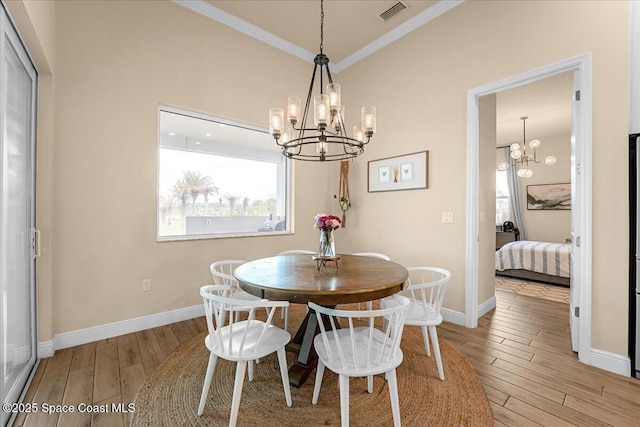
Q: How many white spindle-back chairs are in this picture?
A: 6